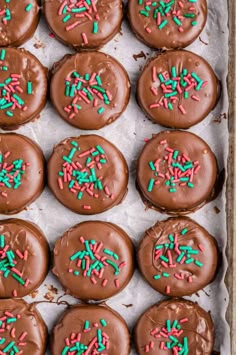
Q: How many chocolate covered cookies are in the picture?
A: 15